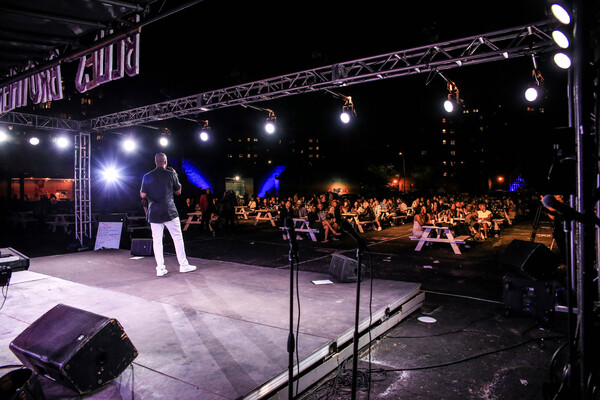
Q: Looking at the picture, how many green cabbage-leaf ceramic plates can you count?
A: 0